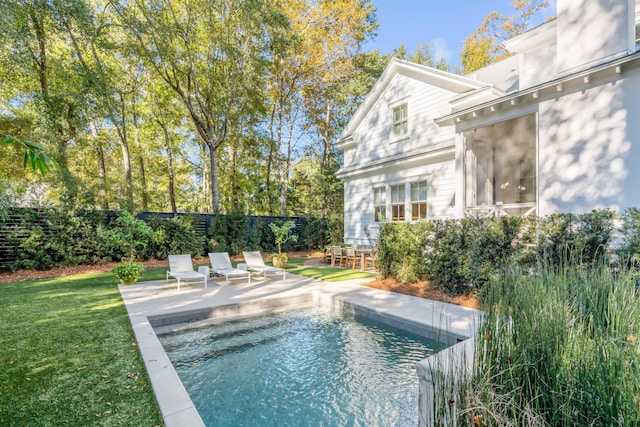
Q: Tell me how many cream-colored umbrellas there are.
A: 0